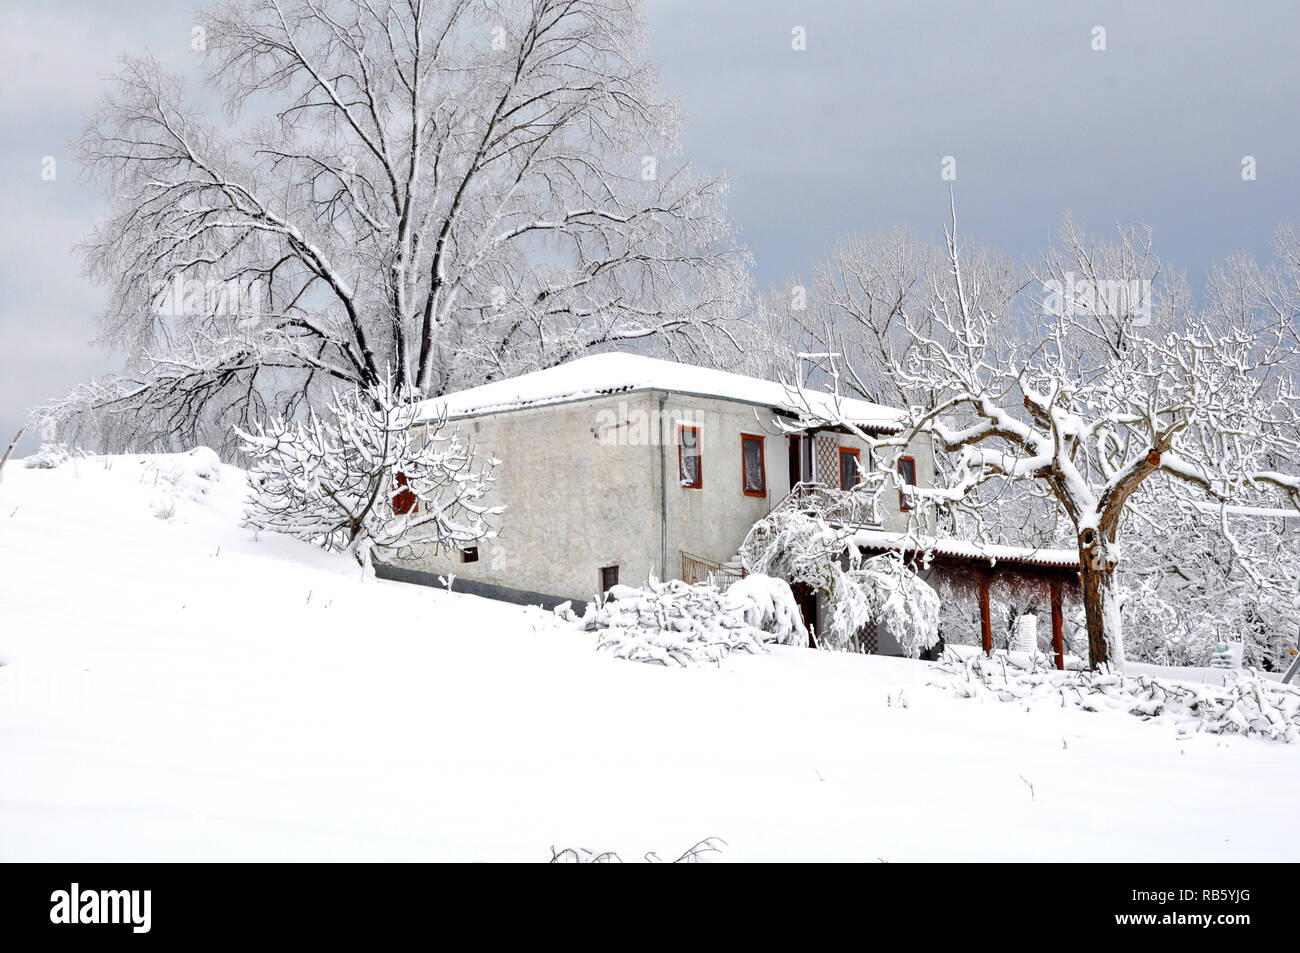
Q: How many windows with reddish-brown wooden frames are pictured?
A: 4